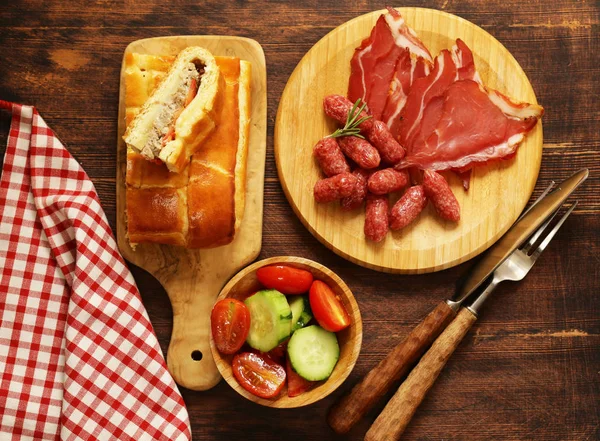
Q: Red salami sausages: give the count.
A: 10